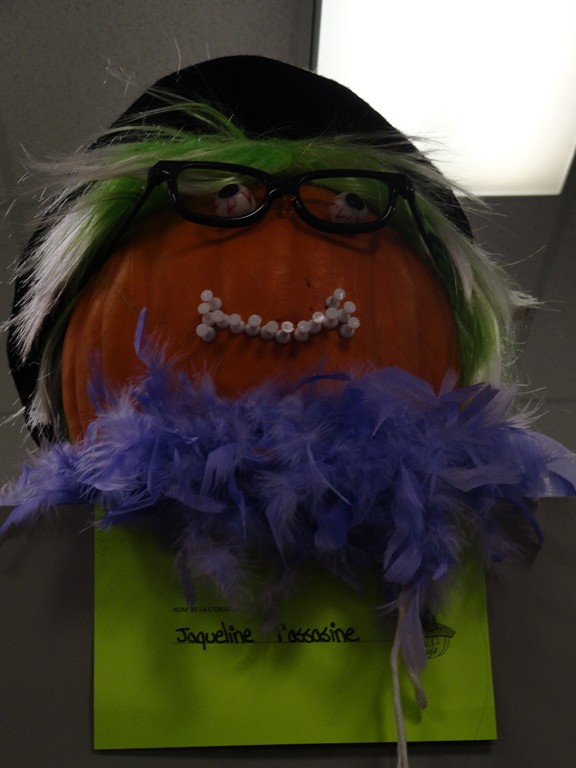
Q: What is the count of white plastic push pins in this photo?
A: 14